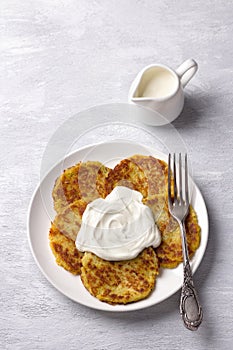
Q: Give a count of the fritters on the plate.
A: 5